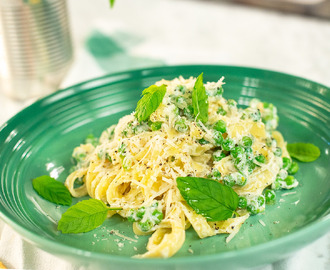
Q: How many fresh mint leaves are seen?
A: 6